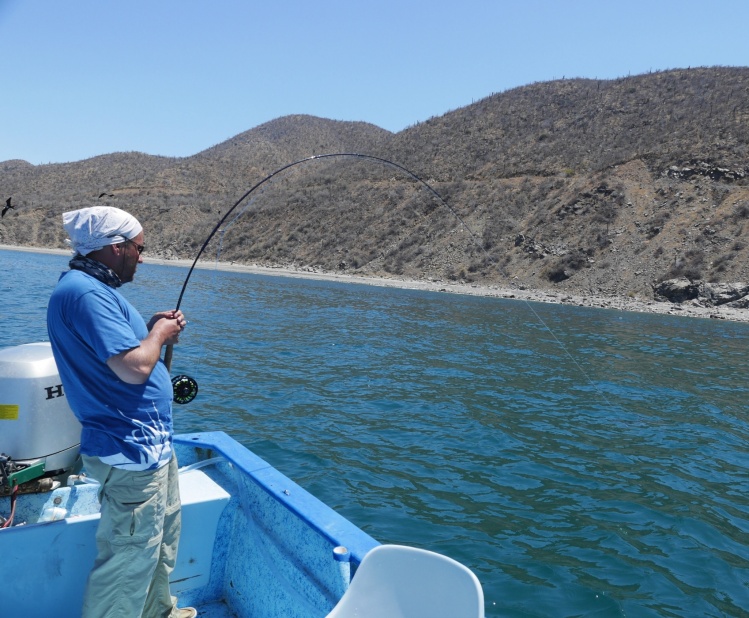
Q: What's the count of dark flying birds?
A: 2